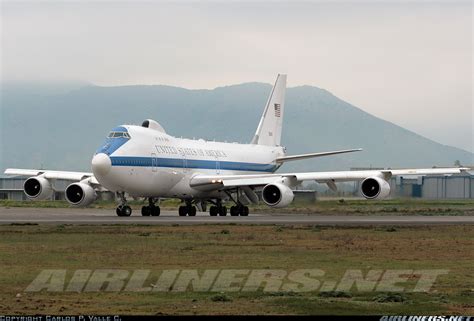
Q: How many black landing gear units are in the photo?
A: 5